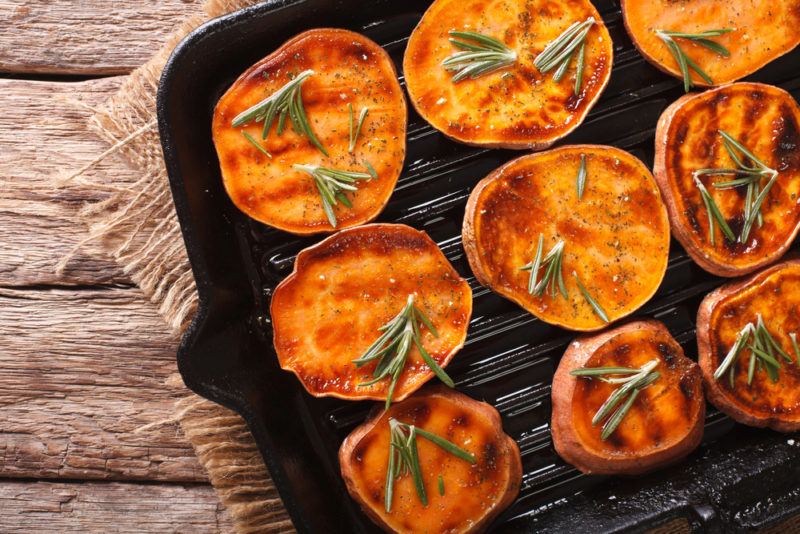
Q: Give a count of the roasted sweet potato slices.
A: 9